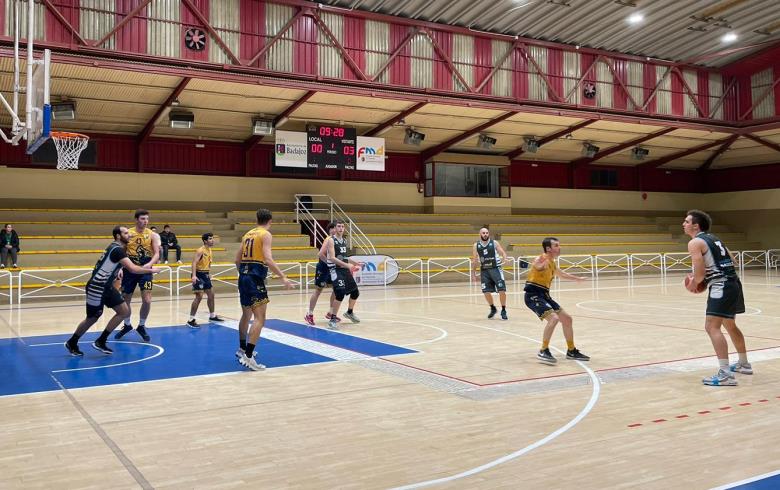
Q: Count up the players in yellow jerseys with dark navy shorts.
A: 5